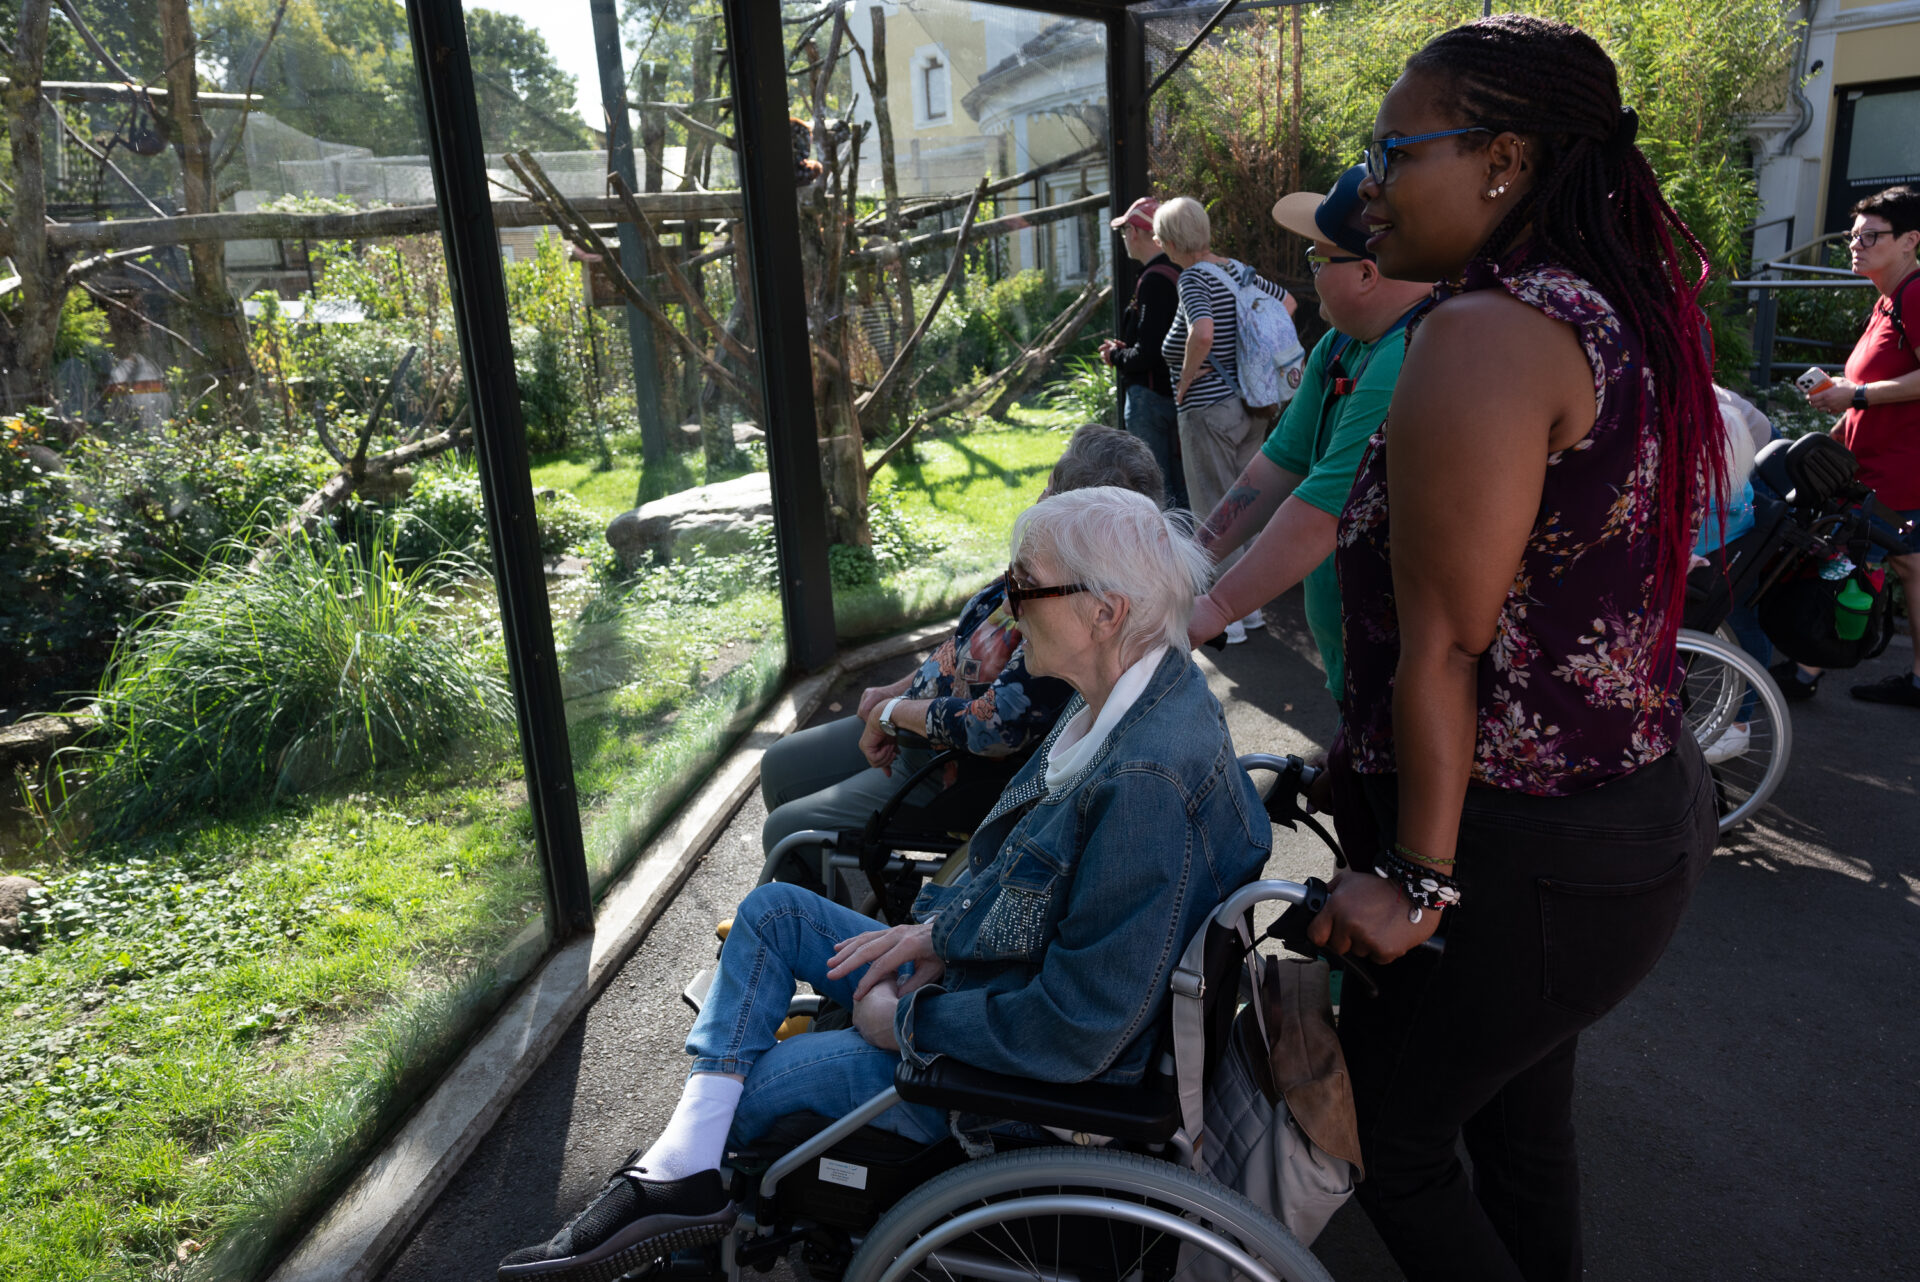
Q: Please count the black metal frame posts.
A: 3